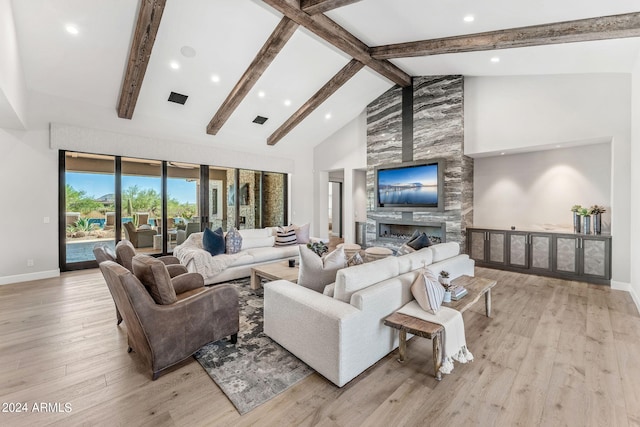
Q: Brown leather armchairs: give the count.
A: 2